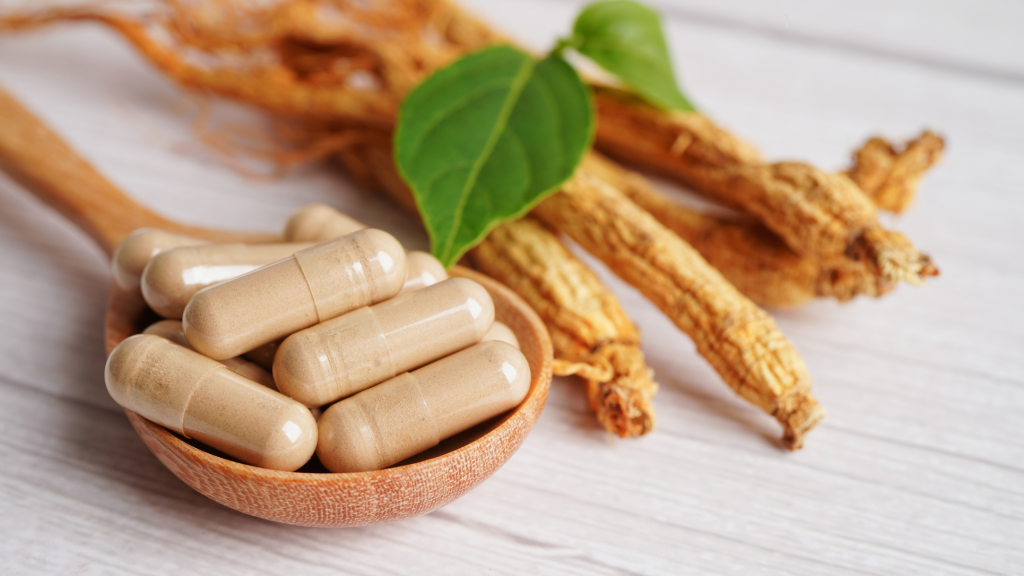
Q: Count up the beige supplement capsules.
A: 10